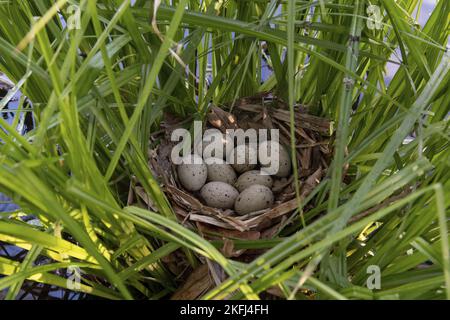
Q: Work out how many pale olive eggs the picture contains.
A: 8